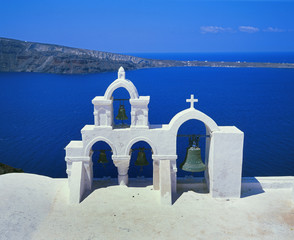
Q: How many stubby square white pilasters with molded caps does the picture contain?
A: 2